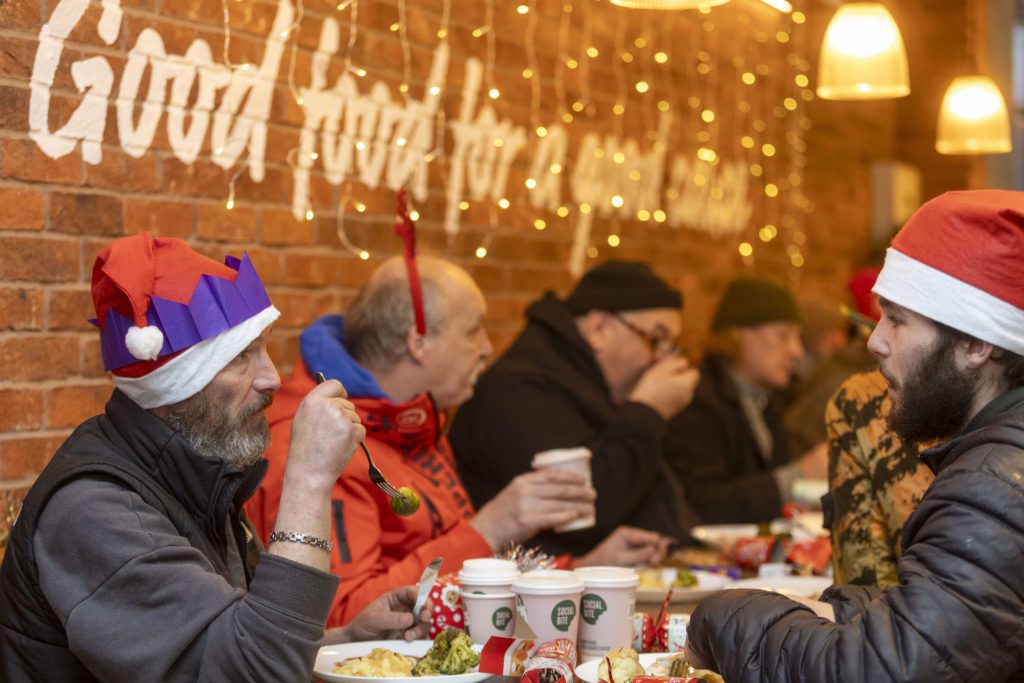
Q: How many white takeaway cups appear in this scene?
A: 5